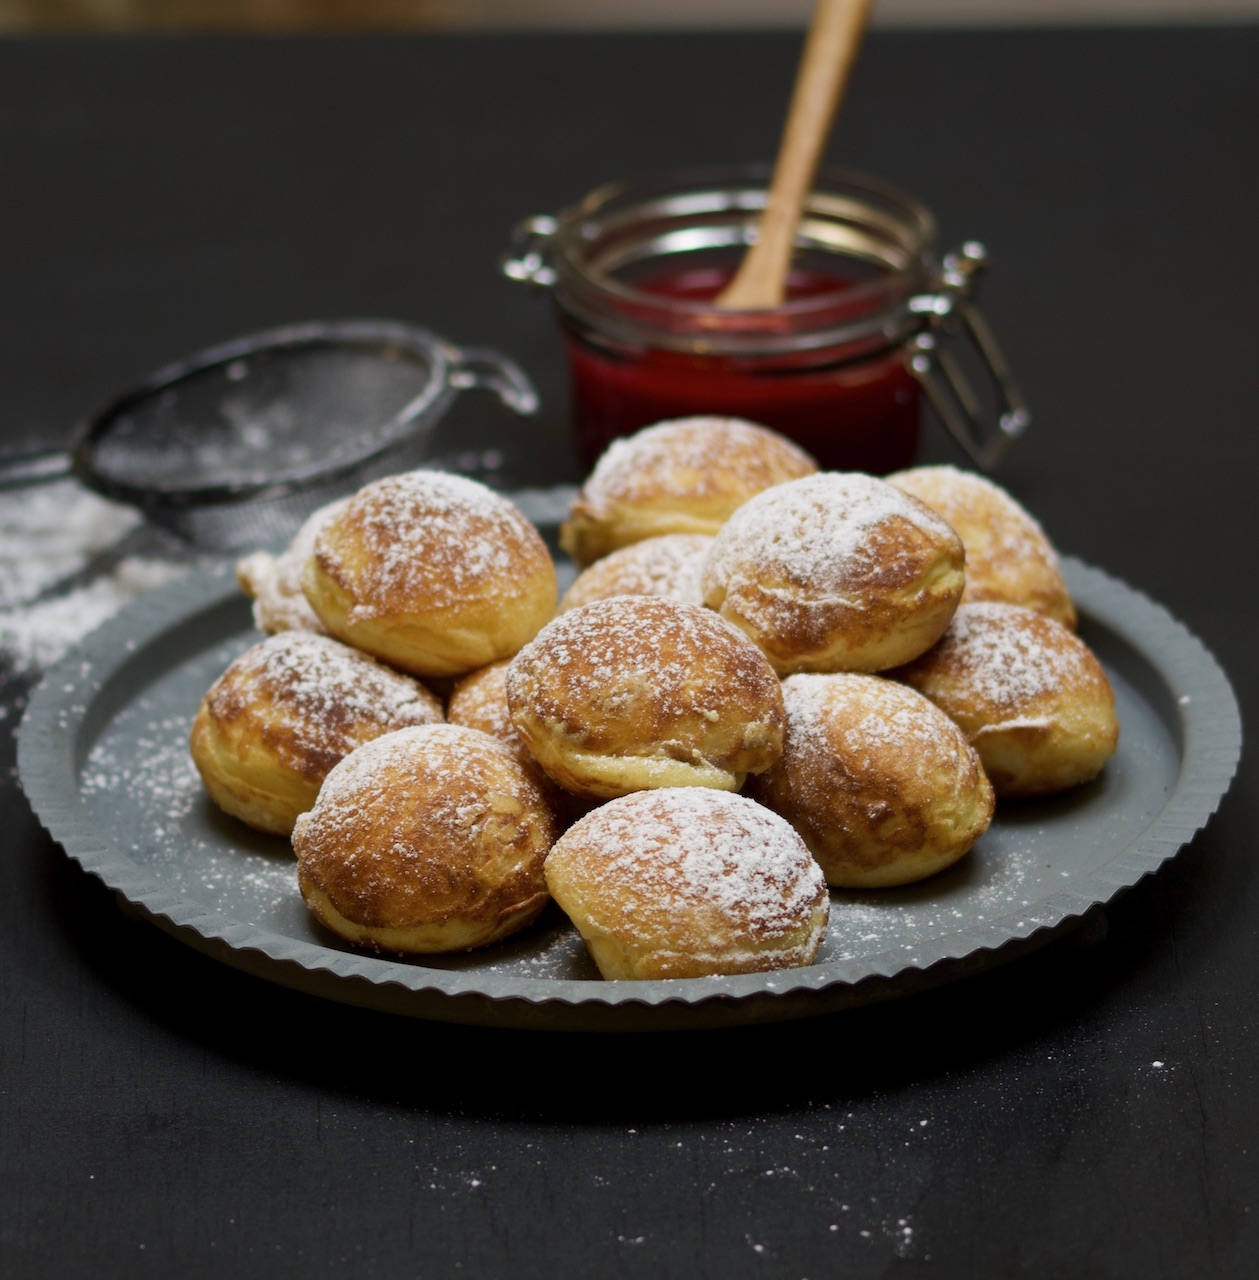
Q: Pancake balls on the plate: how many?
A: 13